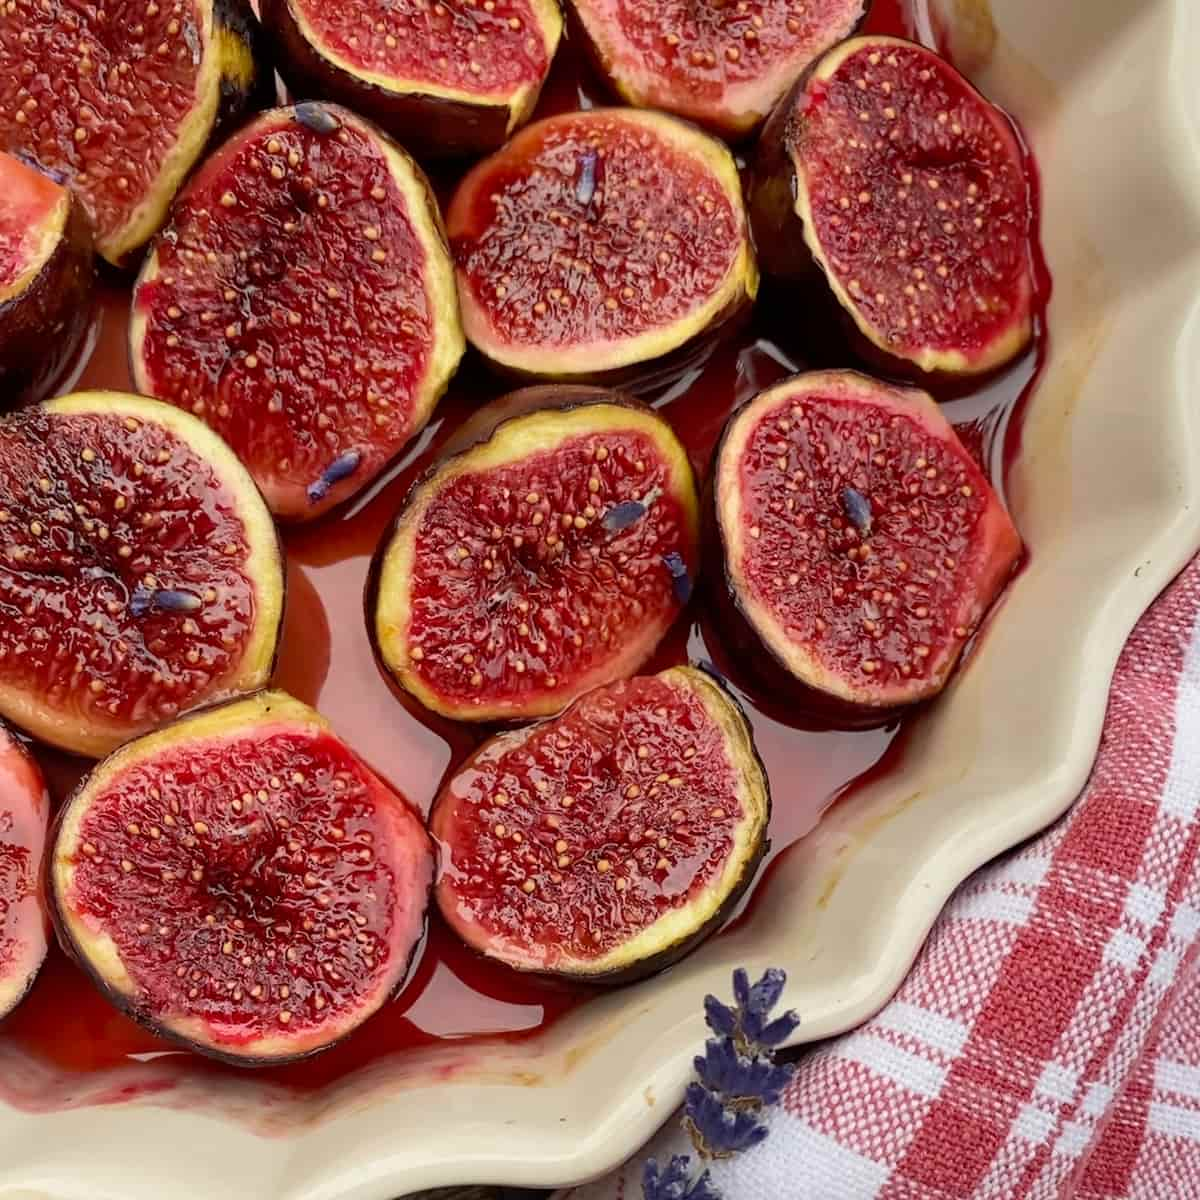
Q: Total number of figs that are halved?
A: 13